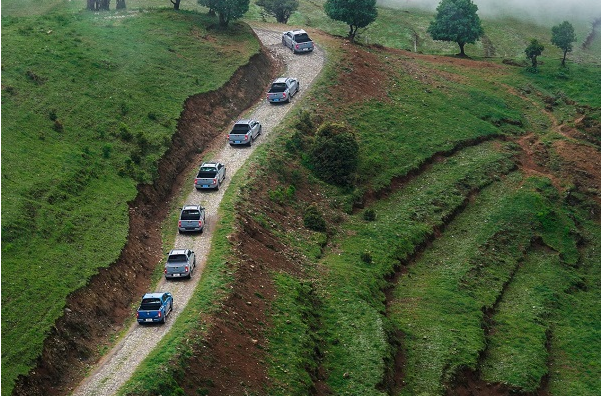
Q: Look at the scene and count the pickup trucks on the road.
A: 7